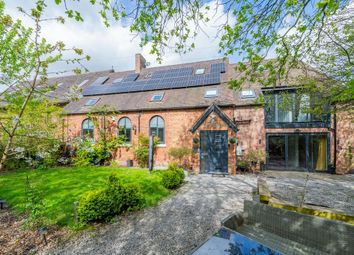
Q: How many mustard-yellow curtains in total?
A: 1